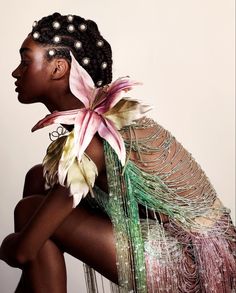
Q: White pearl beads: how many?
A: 13